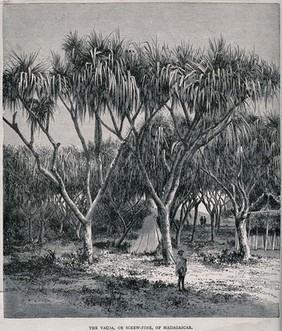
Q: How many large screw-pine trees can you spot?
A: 3